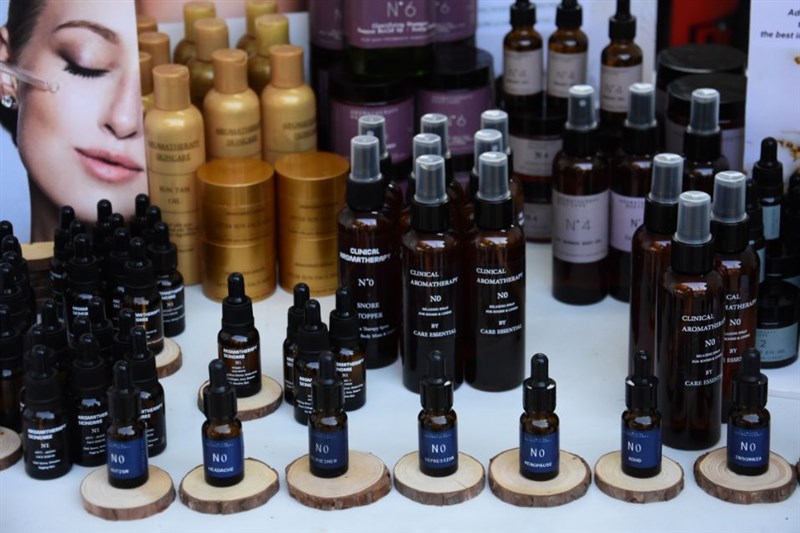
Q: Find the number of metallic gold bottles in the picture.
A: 10